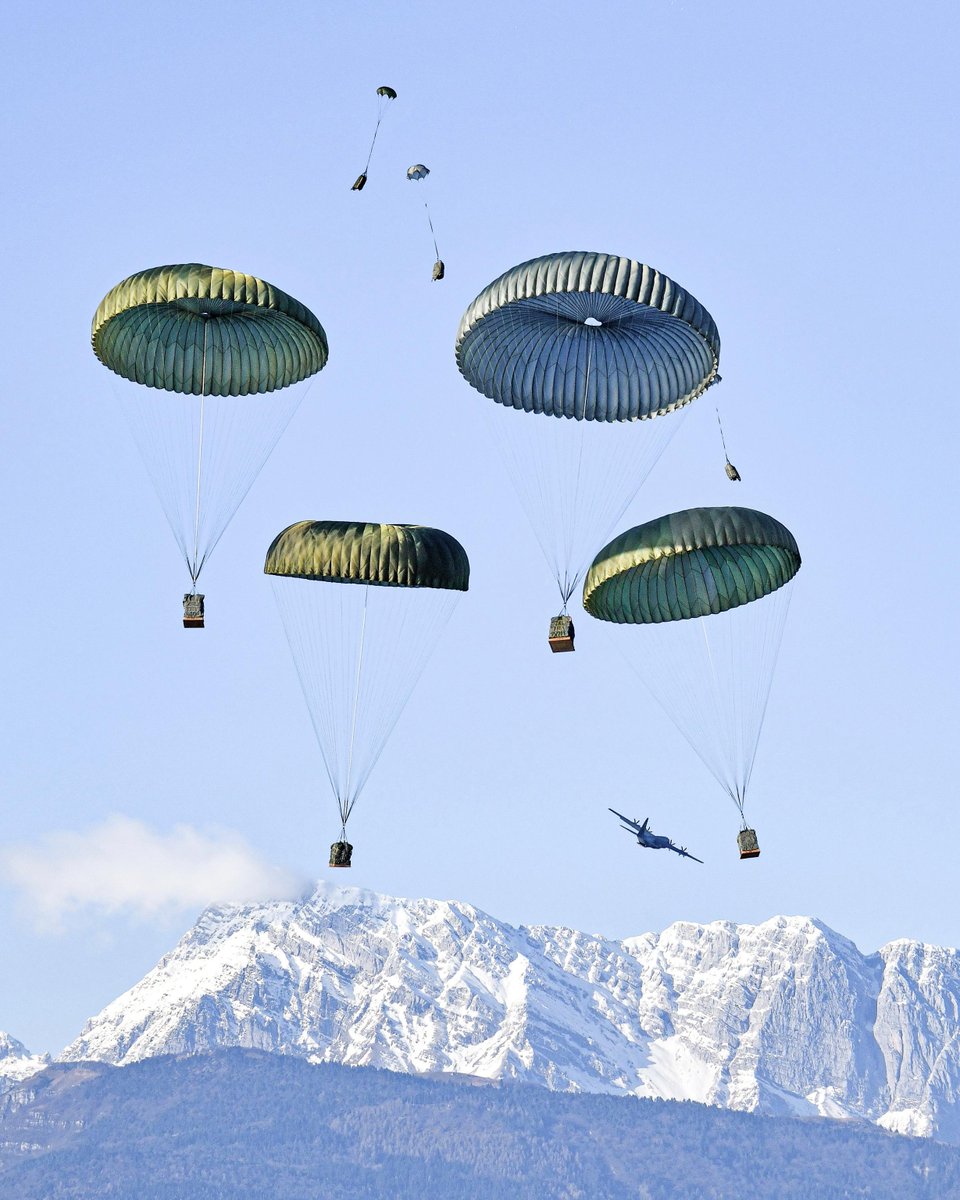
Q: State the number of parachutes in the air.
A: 7